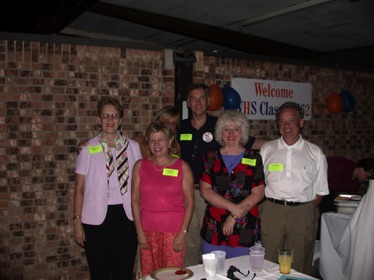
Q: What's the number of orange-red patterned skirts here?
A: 1